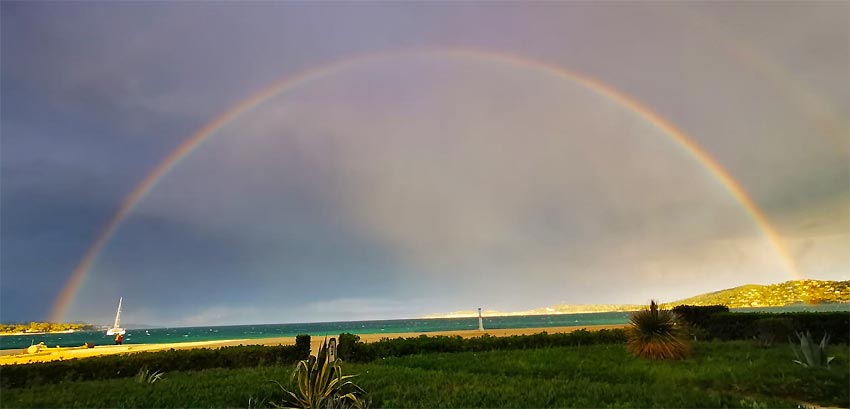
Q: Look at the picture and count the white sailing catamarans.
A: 1